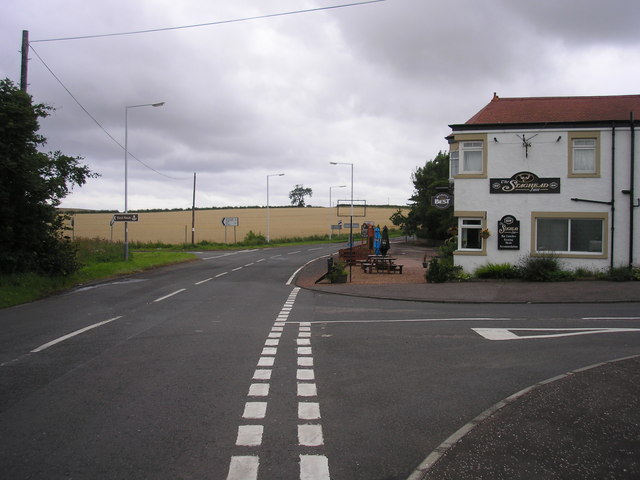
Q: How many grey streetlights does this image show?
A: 4